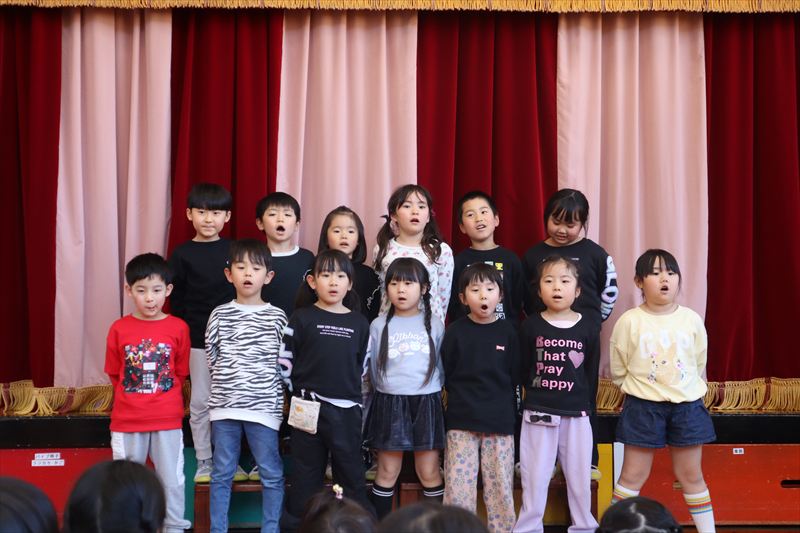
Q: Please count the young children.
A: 13